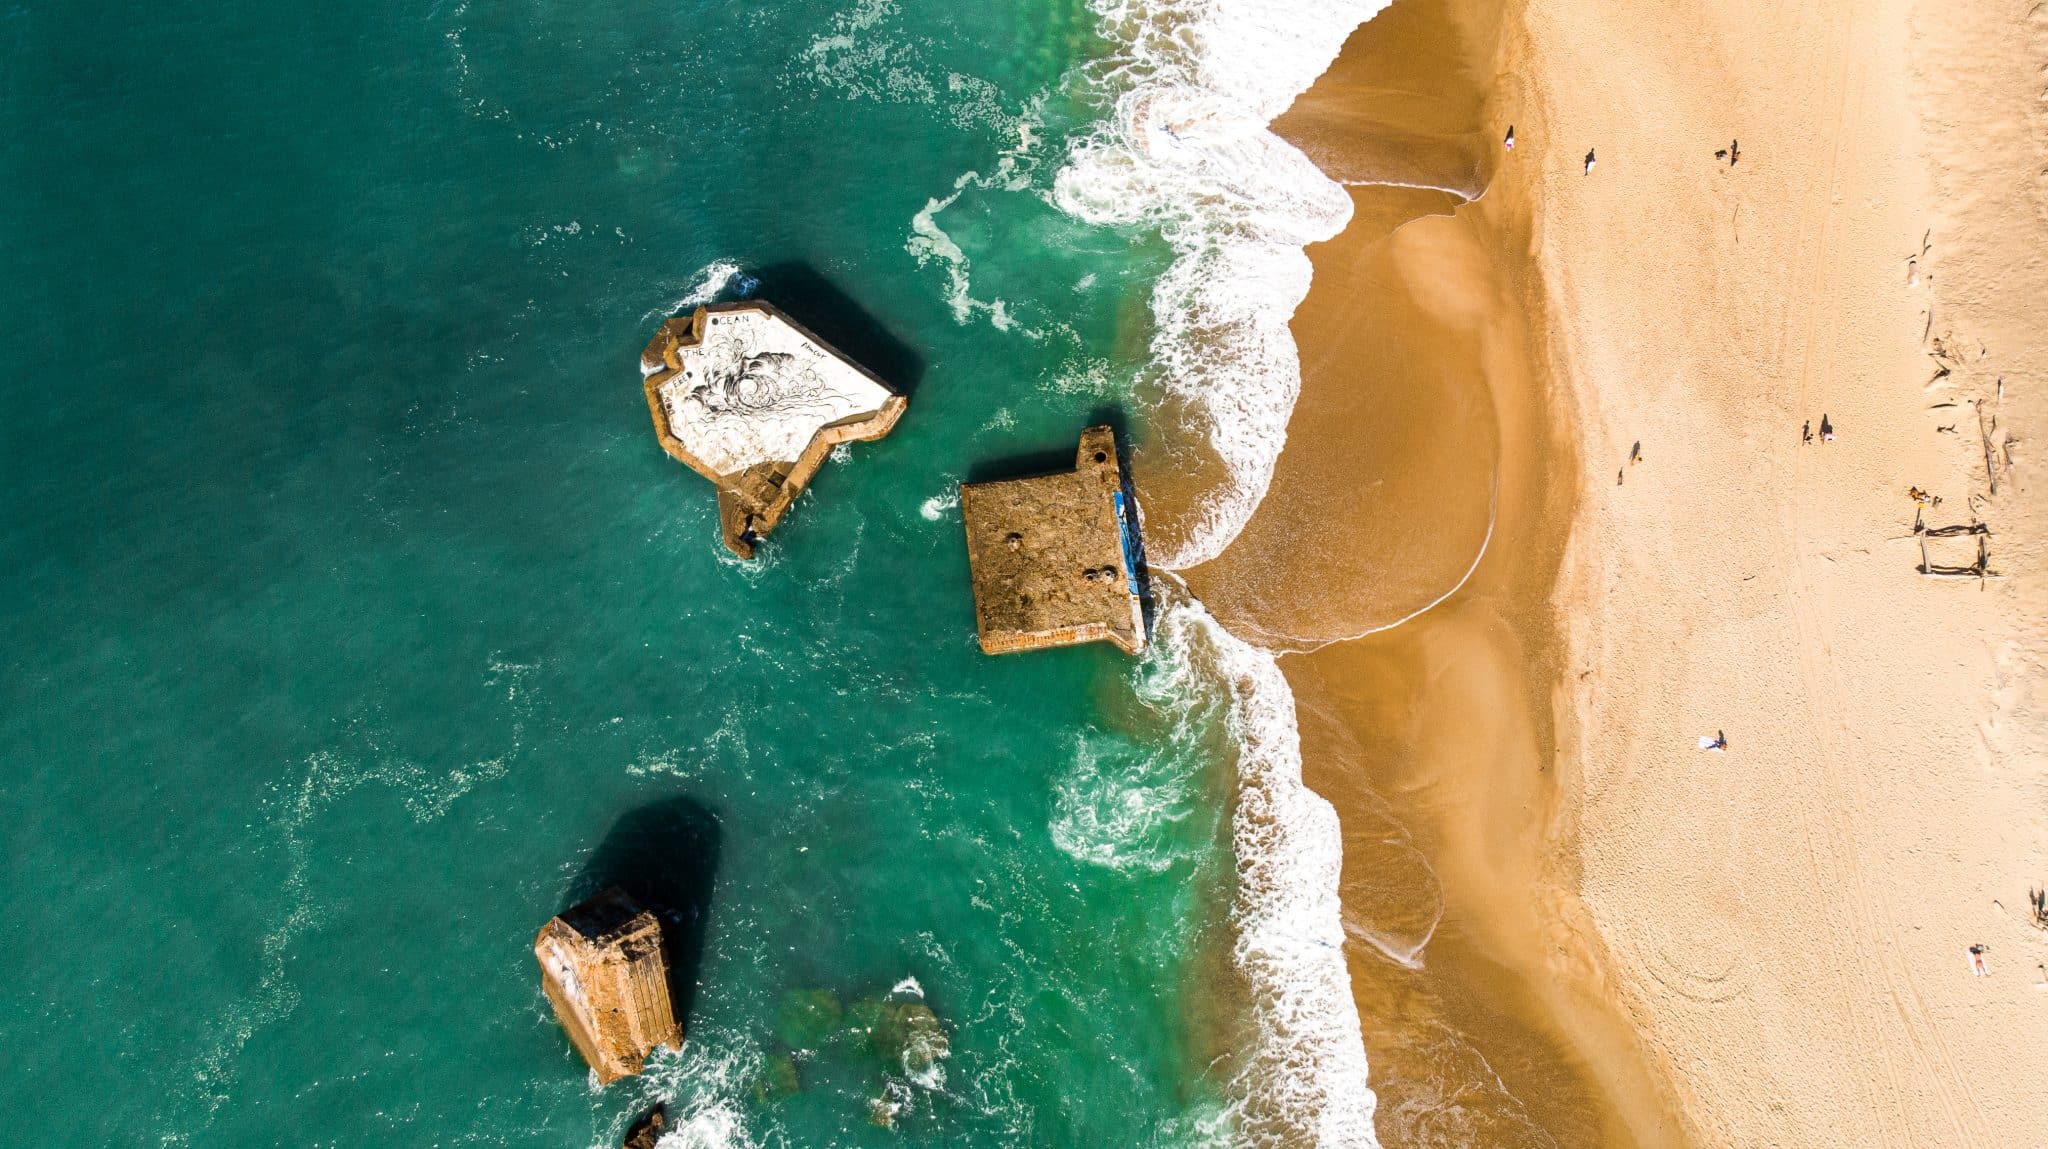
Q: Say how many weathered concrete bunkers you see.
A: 3